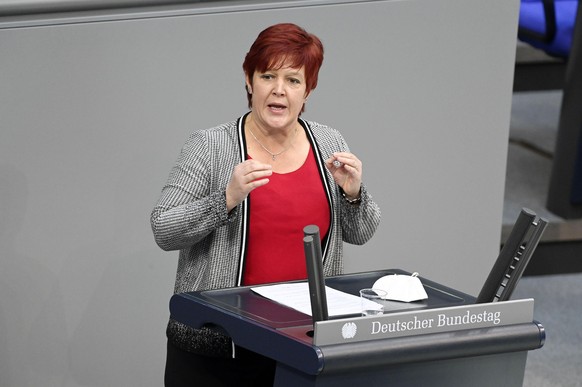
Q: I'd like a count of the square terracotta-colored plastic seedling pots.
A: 0